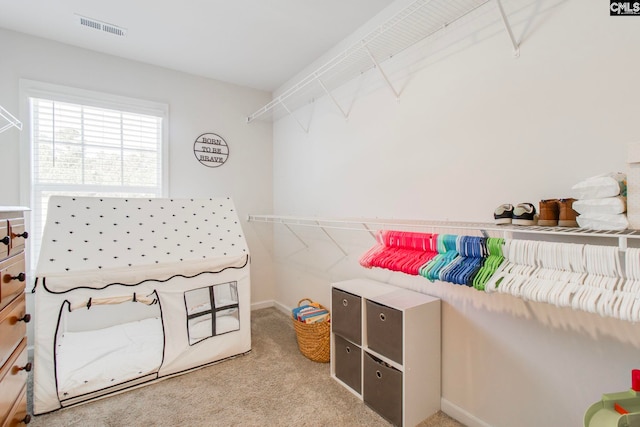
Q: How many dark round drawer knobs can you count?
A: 6